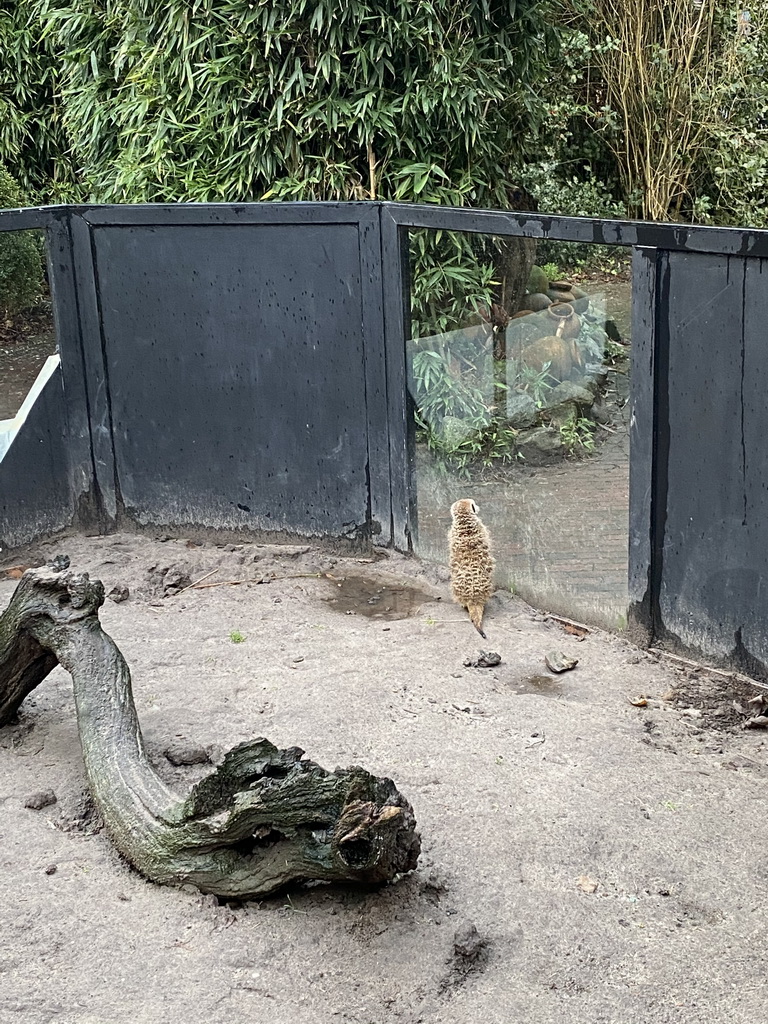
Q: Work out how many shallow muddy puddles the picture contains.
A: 2